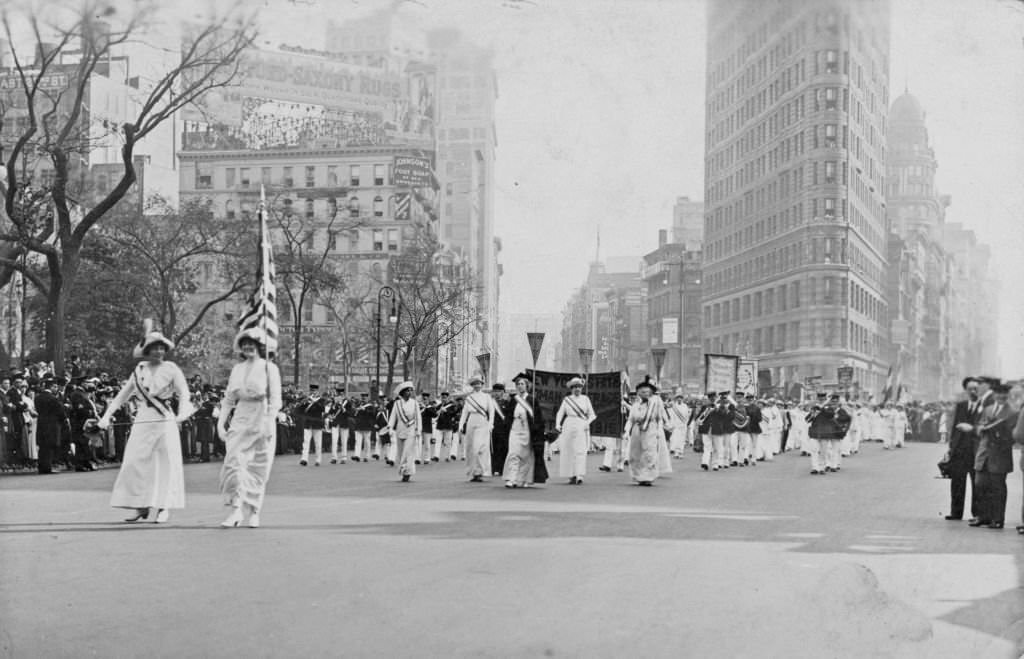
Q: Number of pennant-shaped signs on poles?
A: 4